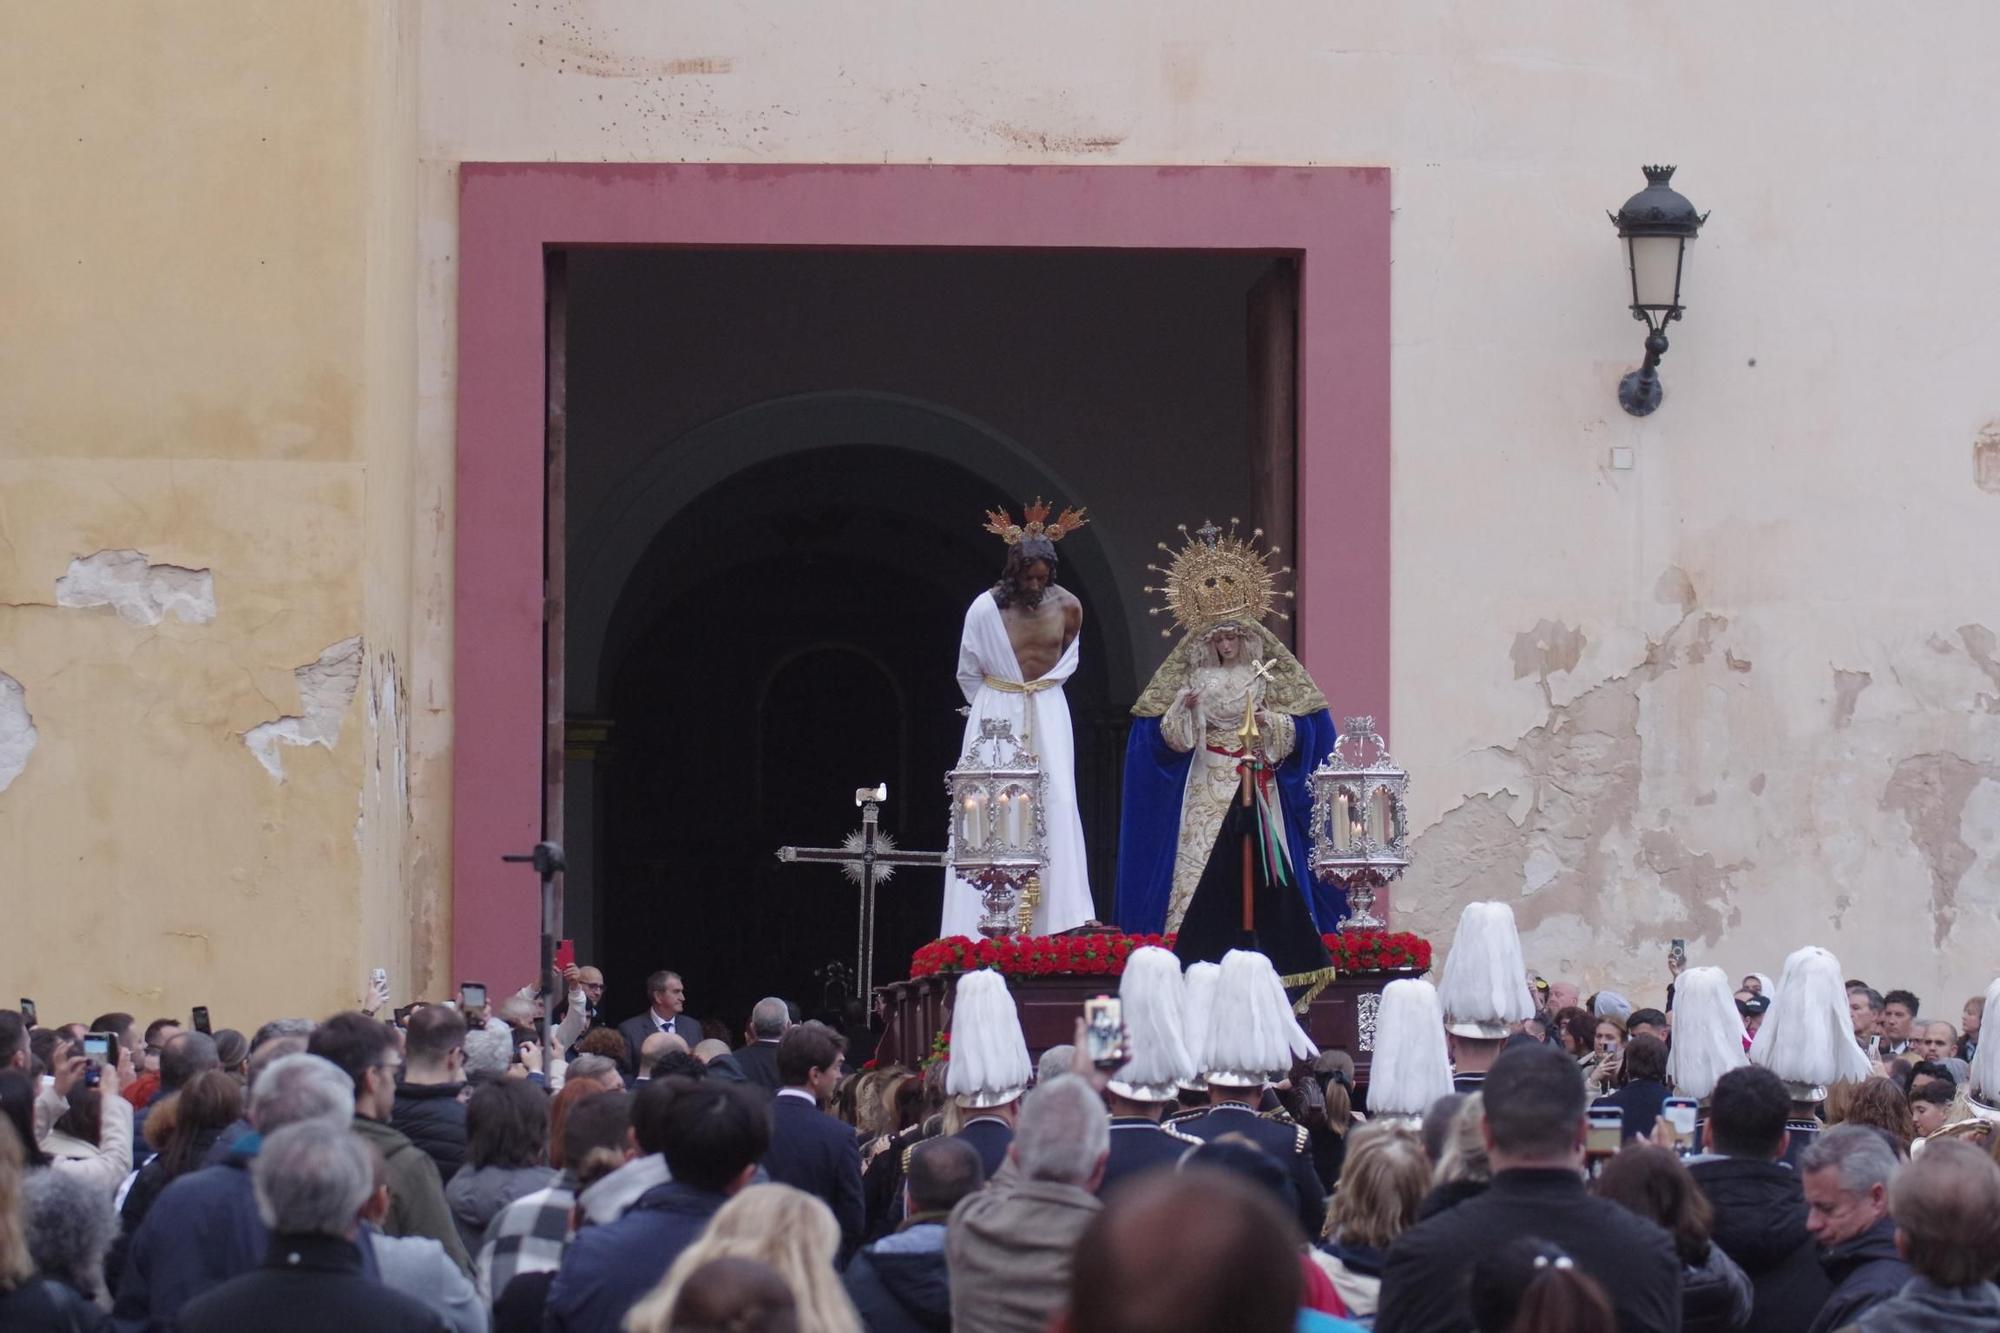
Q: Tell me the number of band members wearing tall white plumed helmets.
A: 9